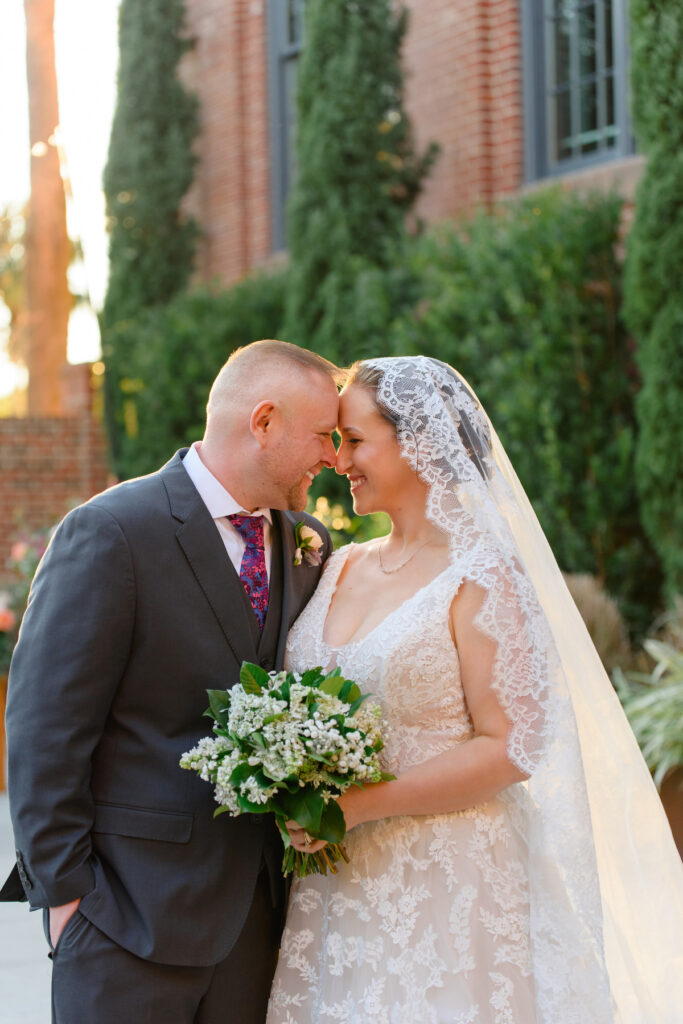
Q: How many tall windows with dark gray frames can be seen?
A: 2